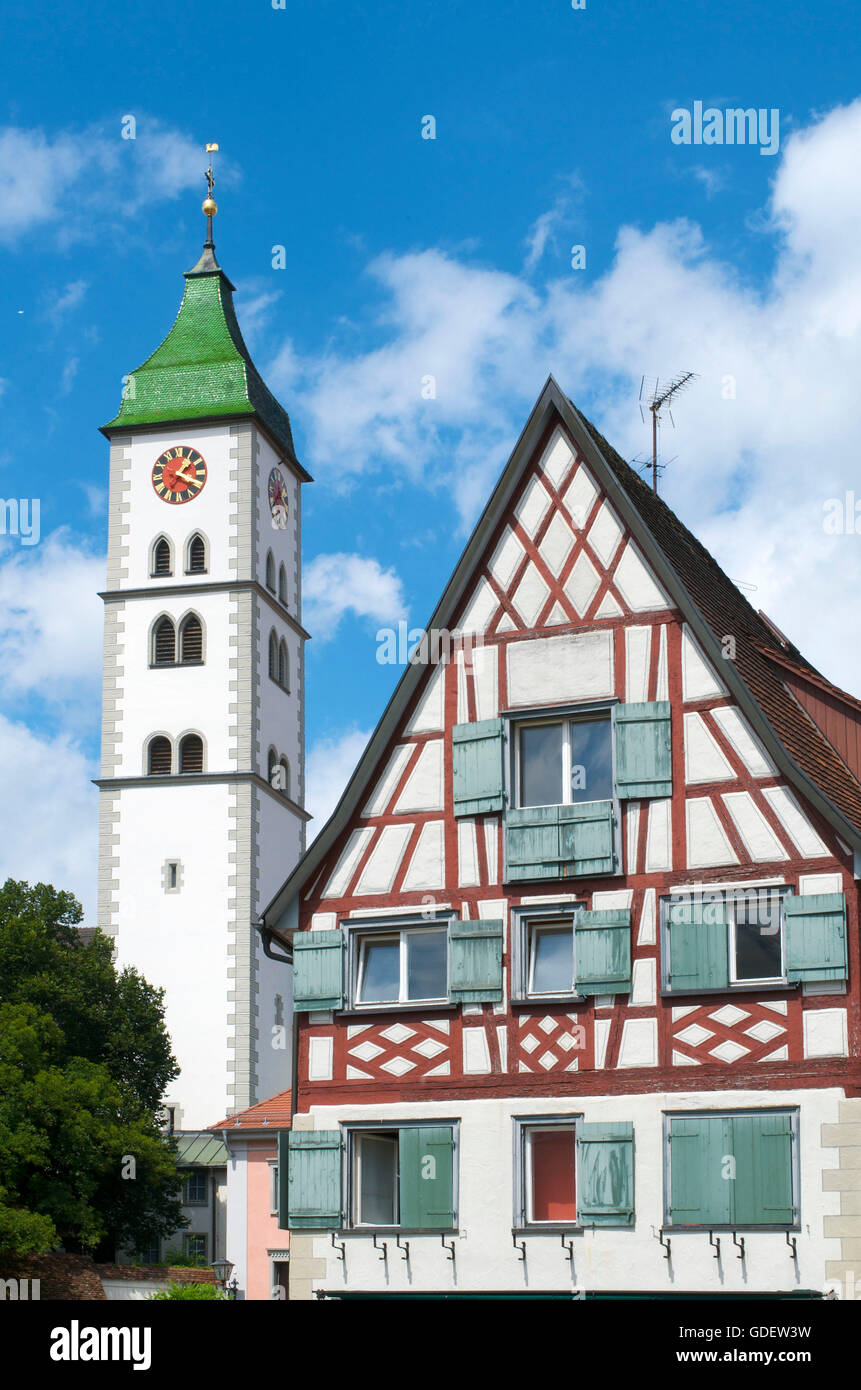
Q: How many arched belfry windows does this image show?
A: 12